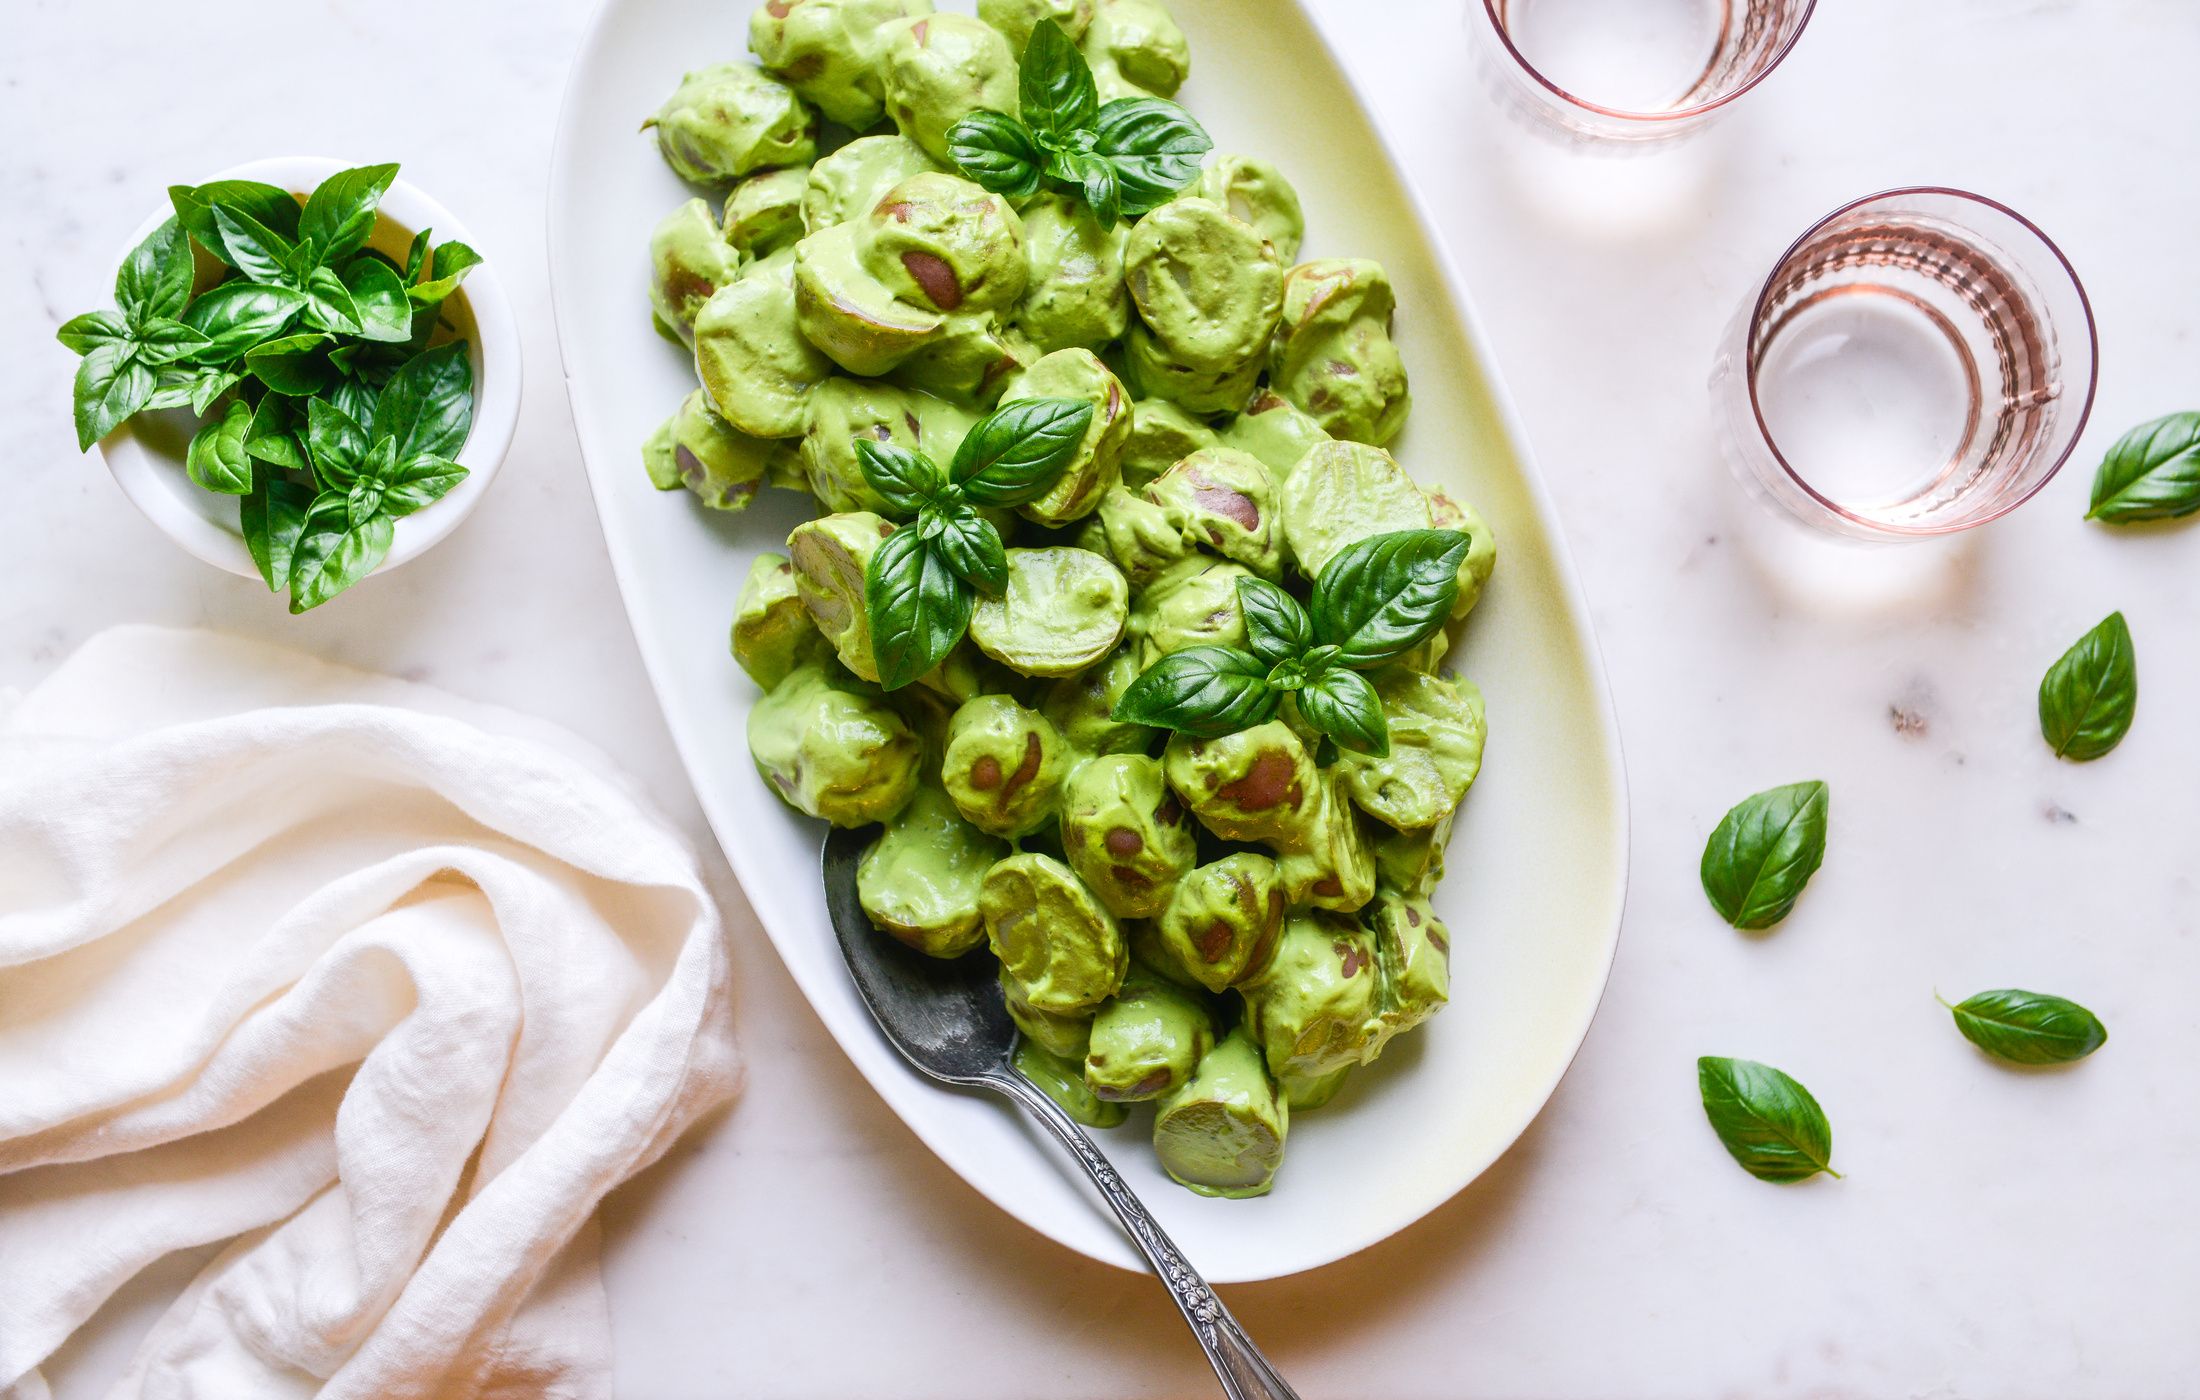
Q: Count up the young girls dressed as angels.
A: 0